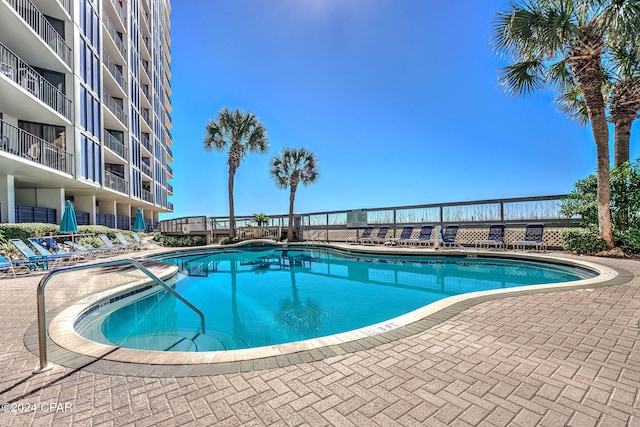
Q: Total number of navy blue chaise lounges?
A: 7